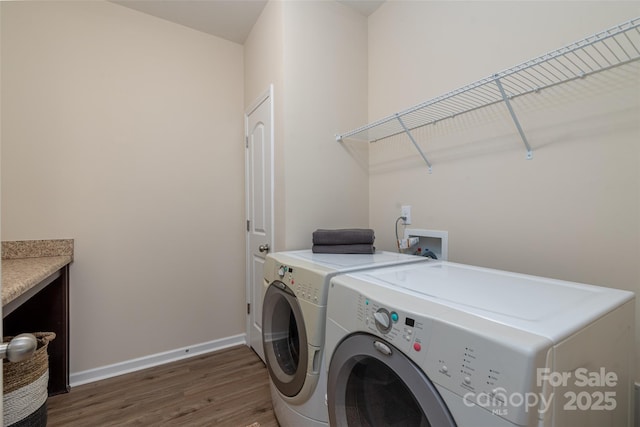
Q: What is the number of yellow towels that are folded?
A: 0